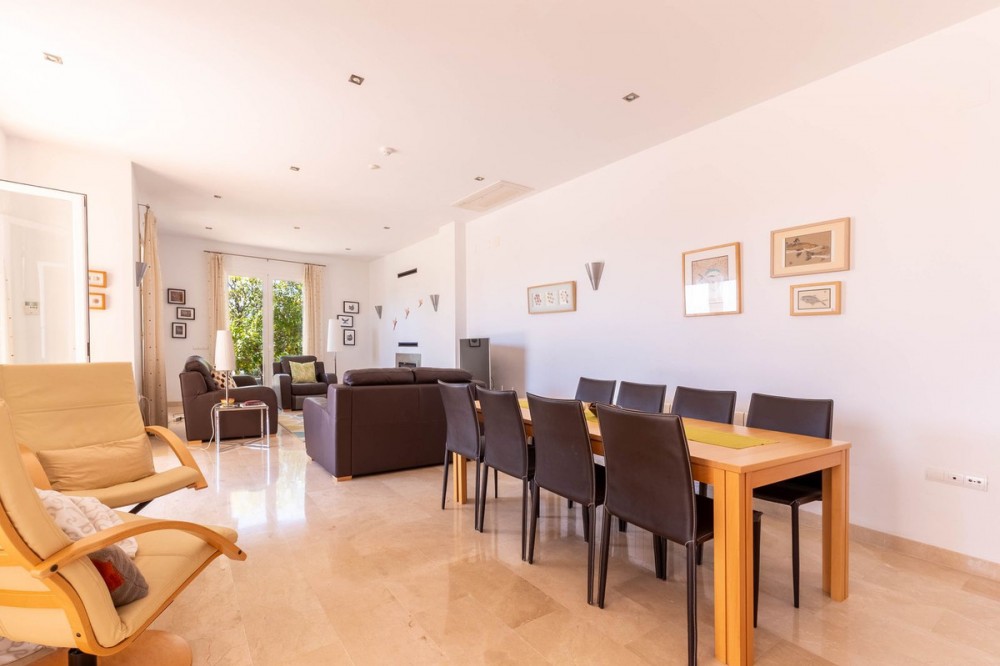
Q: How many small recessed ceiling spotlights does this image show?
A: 10